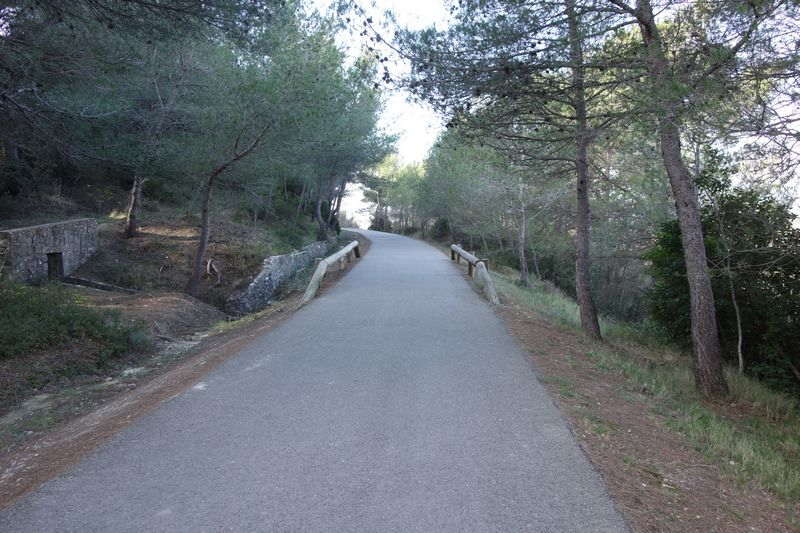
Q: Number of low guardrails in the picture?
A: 2